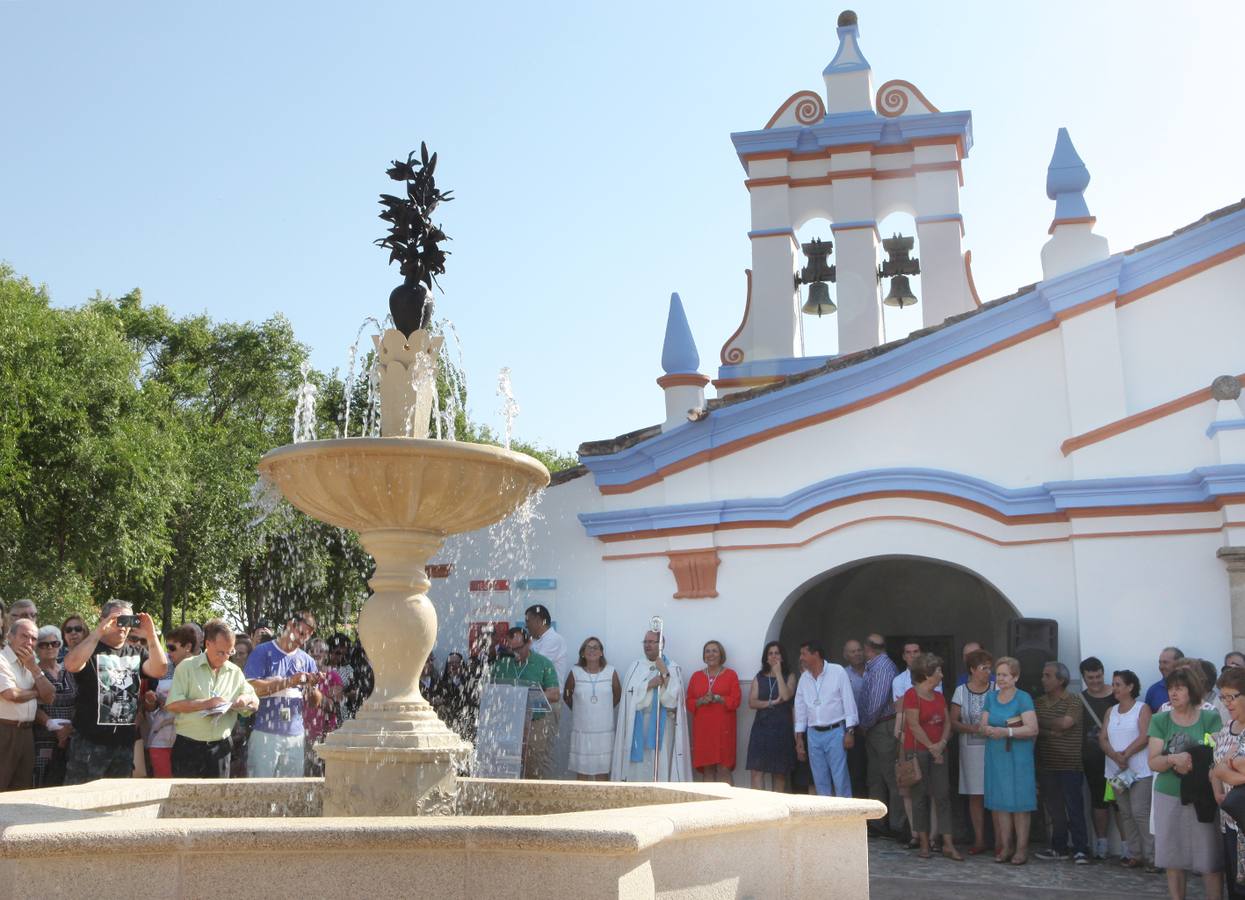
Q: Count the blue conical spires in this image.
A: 2